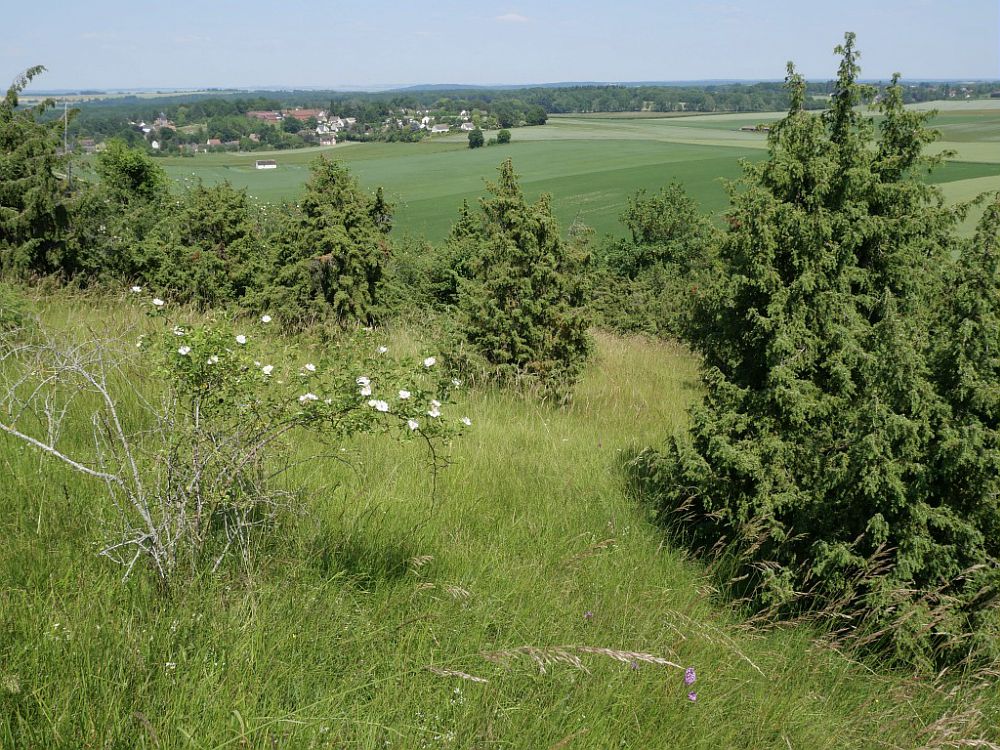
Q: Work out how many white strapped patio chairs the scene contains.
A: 0